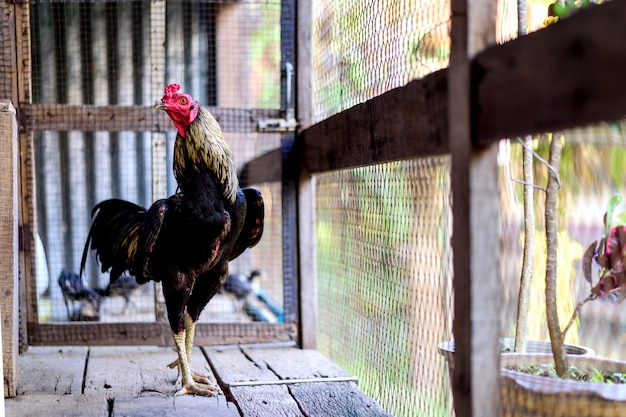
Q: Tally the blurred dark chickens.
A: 3